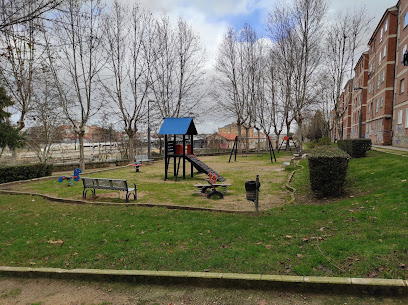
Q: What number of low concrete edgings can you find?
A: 2